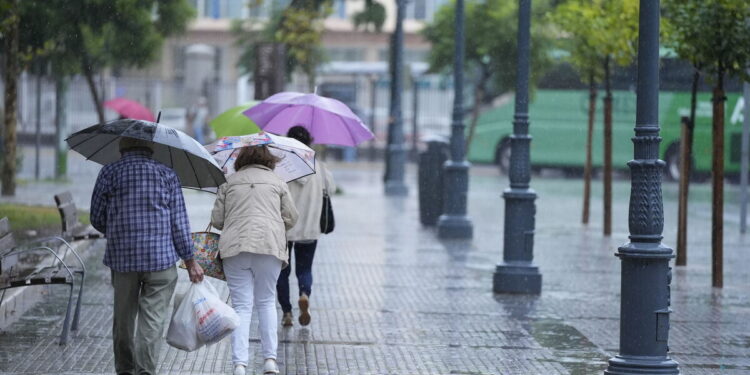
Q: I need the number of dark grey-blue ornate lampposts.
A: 4